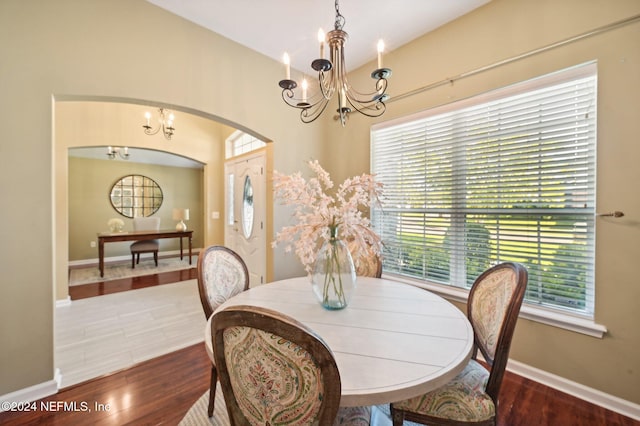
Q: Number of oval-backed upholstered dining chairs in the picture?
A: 4